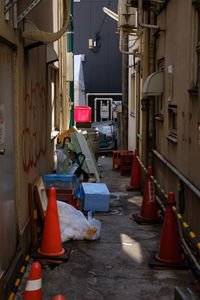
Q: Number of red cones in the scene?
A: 6